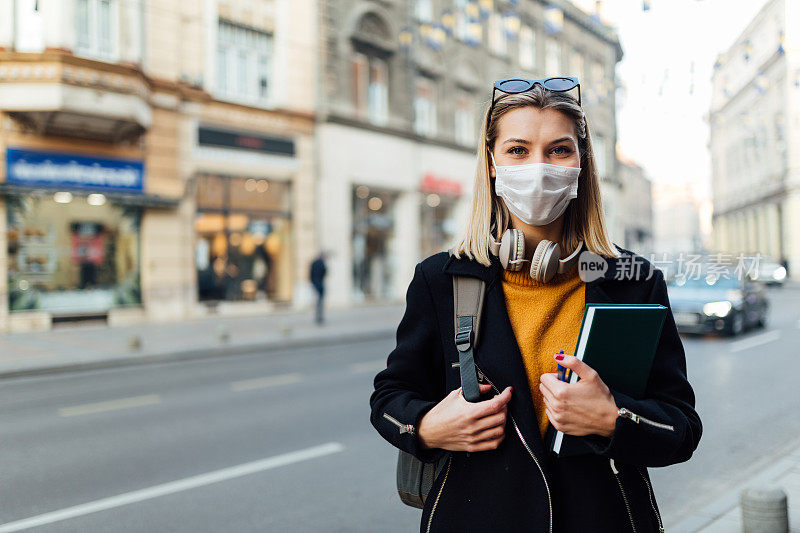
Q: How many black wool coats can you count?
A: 1